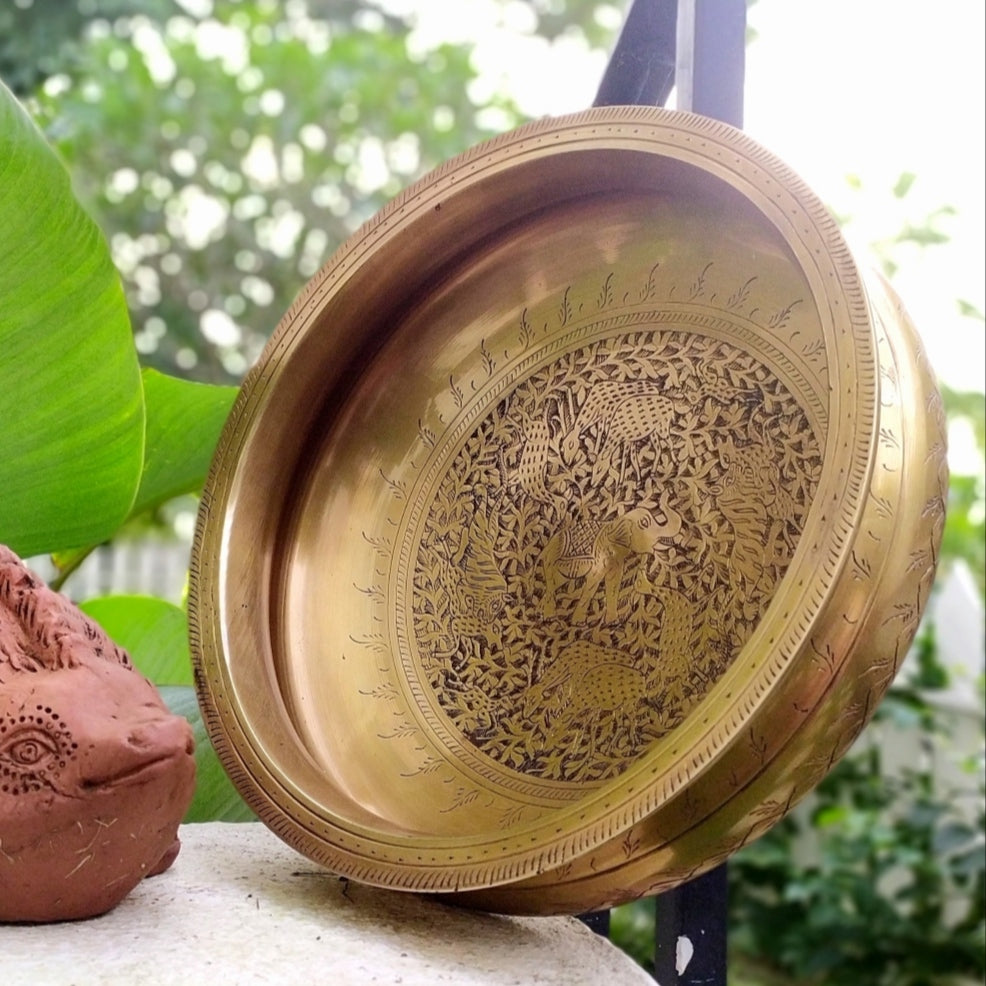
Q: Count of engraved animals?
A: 13